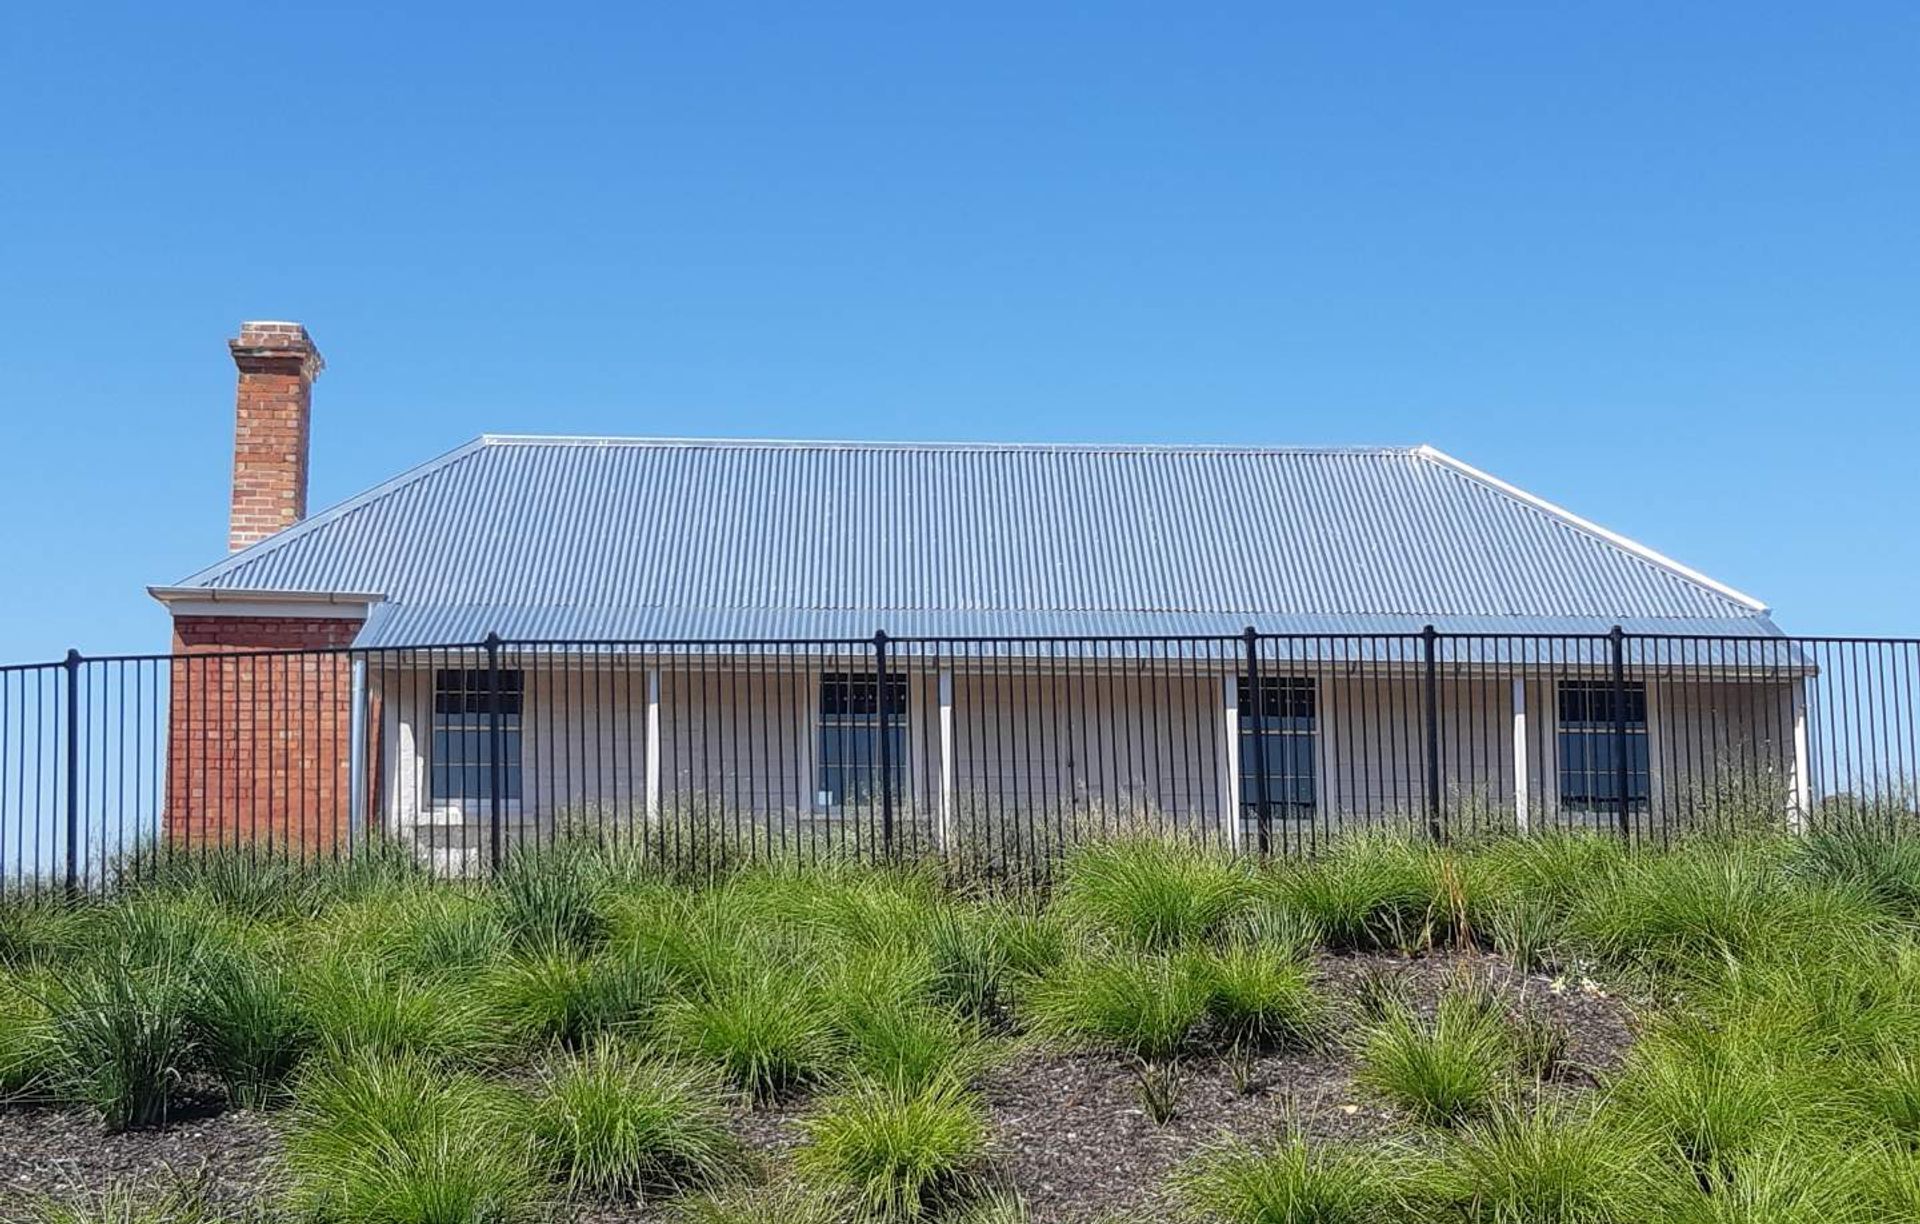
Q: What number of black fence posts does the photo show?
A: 6